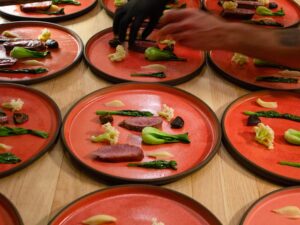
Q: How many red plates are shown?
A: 12